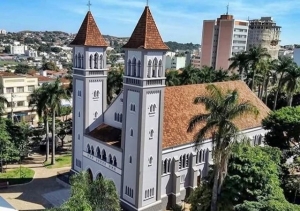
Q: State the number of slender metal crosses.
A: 2